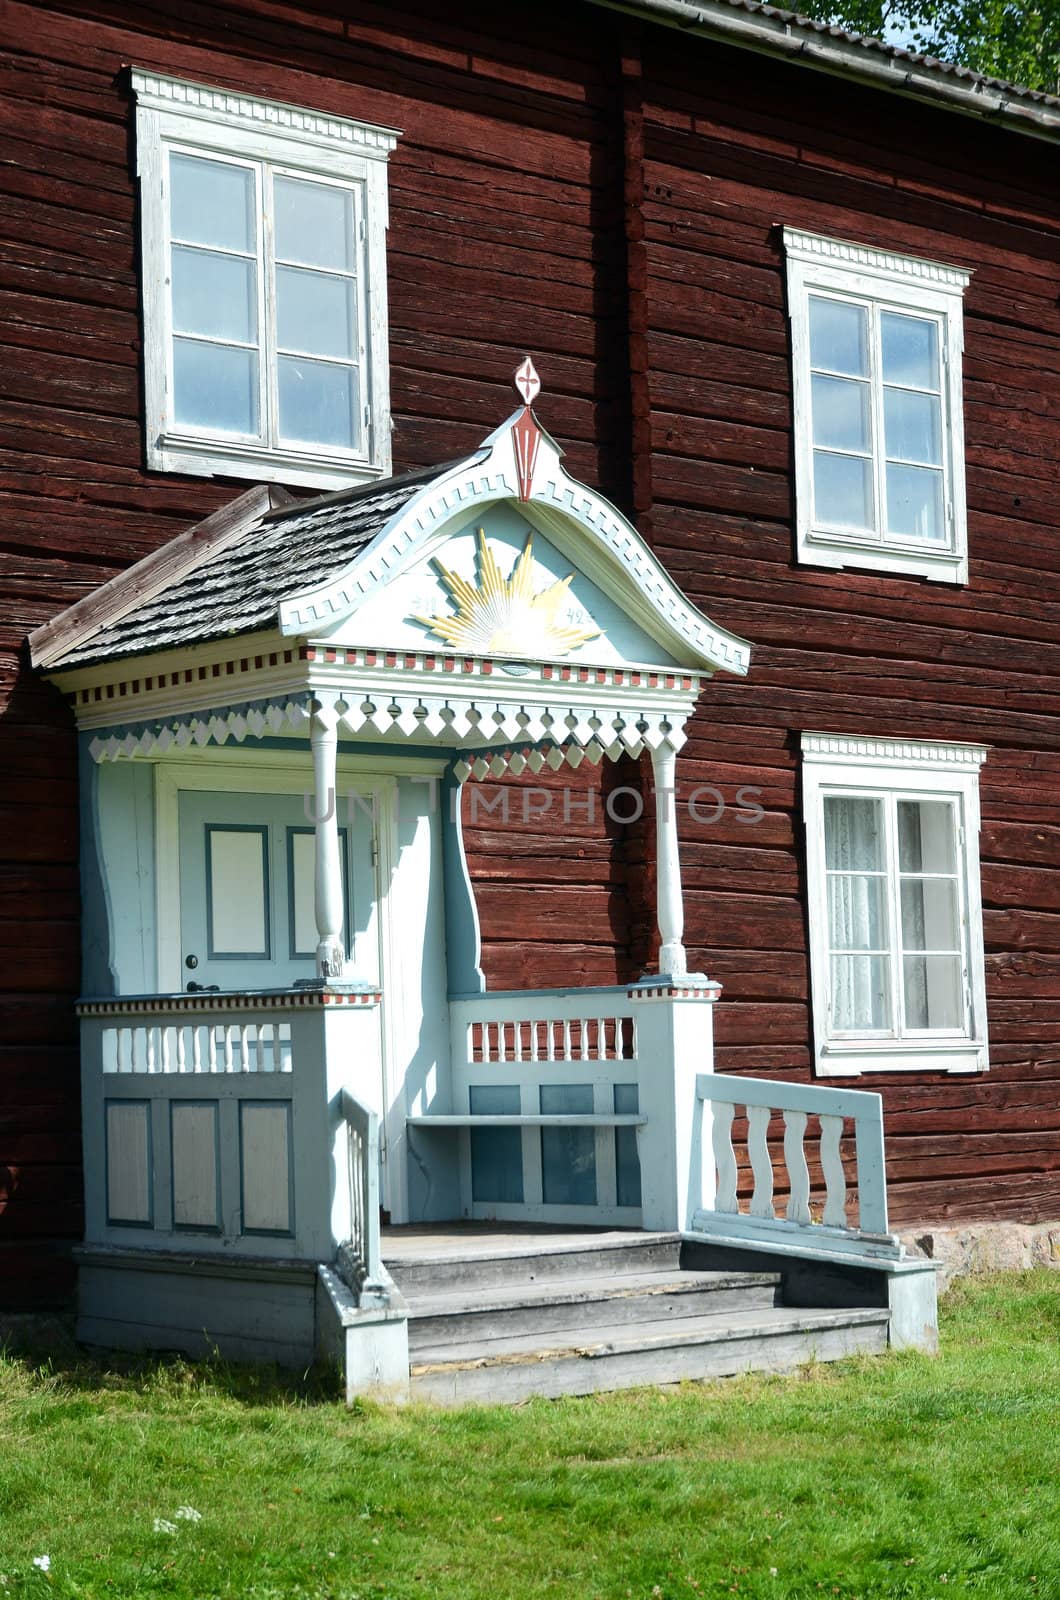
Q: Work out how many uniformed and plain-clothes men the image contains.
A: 0